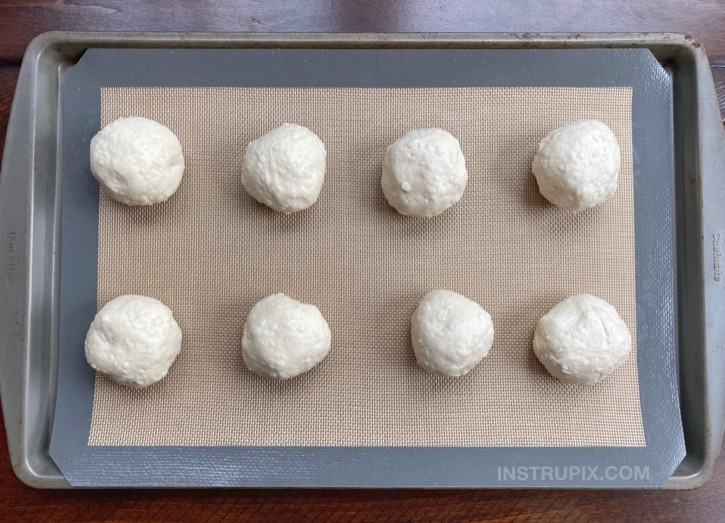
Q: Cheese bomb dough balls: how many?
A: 8